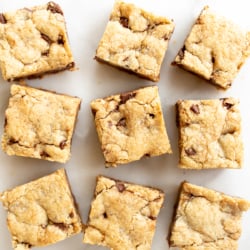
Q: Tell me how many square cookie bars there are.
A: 9